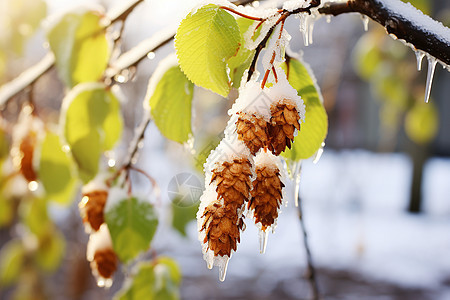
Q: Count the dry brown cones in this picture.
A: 8